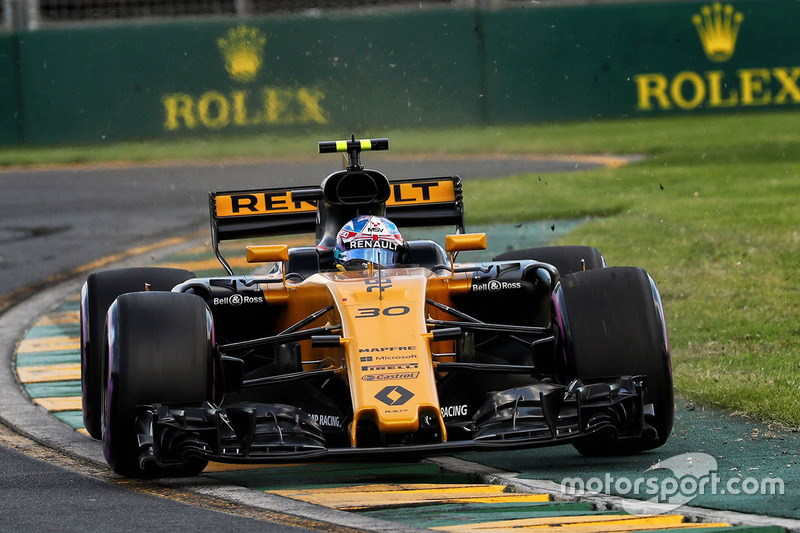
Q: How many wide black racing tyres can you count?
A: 4